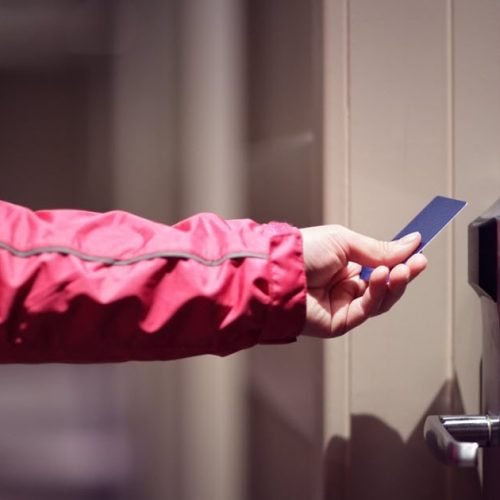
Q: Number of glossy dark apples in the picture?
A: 0